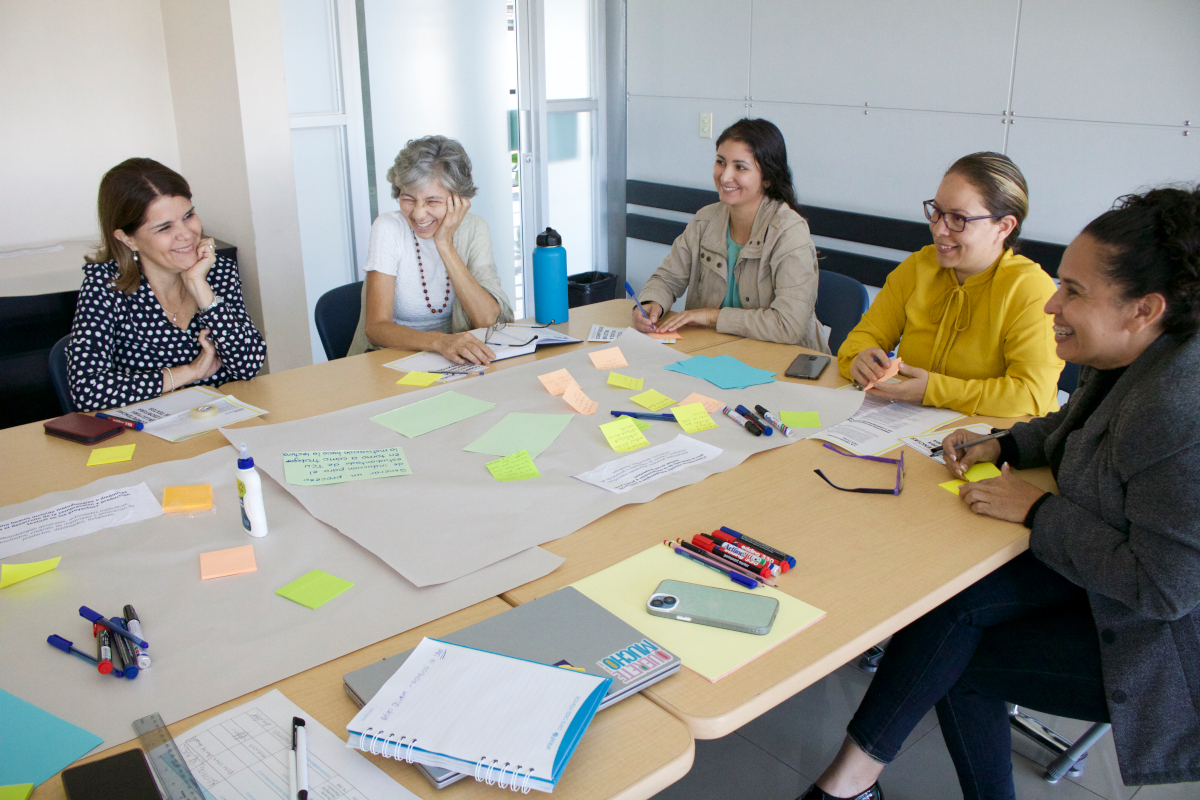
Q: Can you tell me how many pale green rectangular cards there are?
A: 3